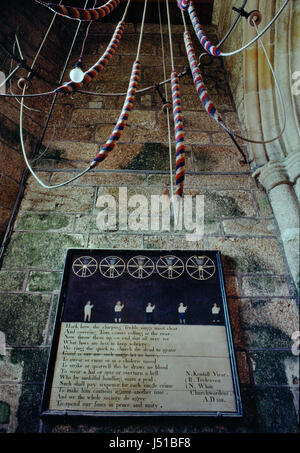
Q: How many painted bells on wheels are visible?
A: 5